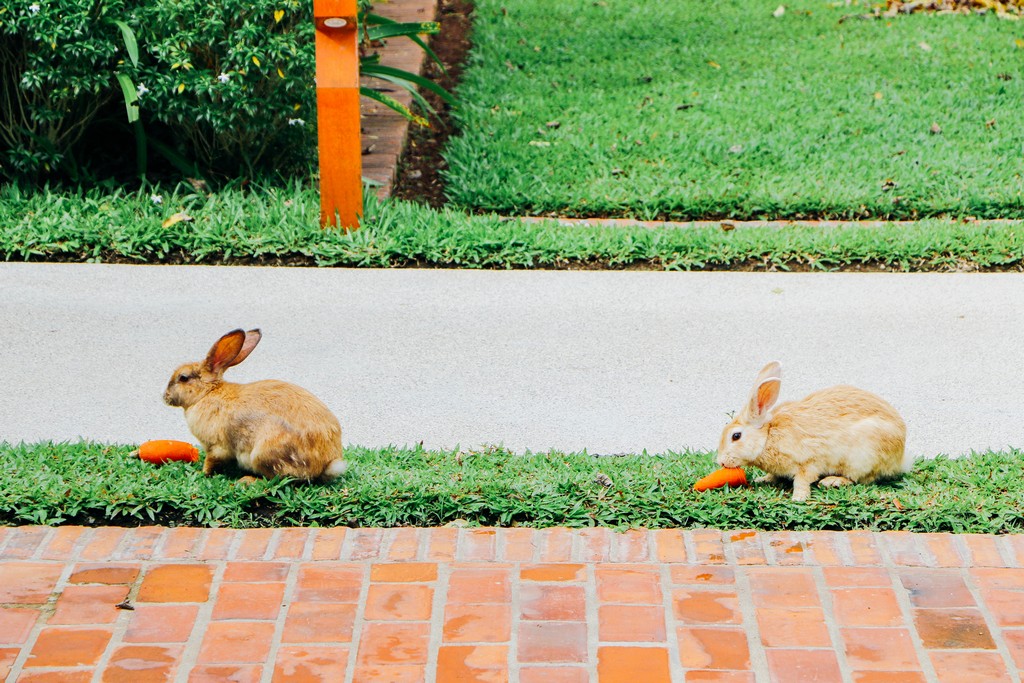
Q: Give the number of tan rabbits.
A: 2